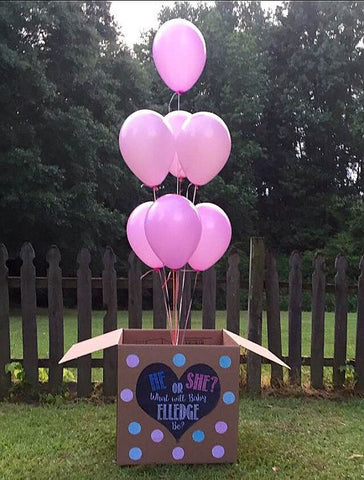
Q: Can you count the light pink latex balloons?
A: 7